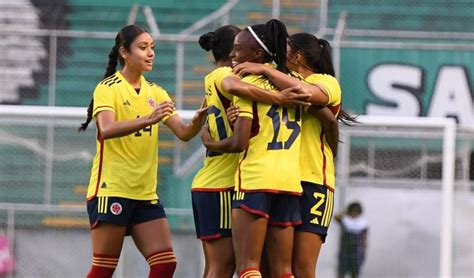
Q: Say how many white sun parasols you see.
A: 0